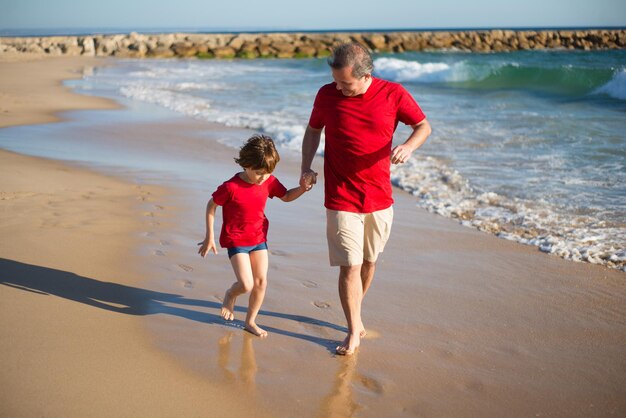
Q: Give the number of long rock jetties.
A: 1